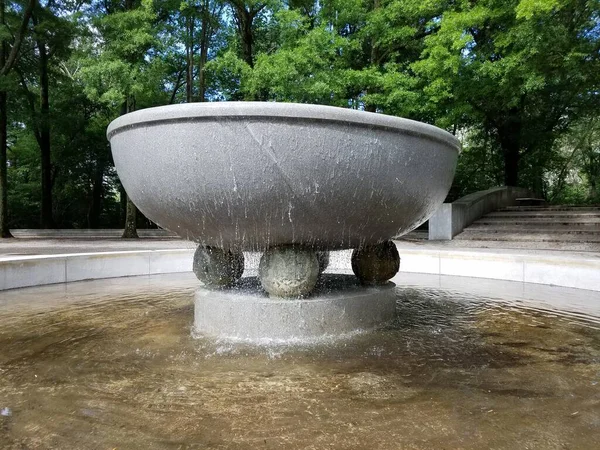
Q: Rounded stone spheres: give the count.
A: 4